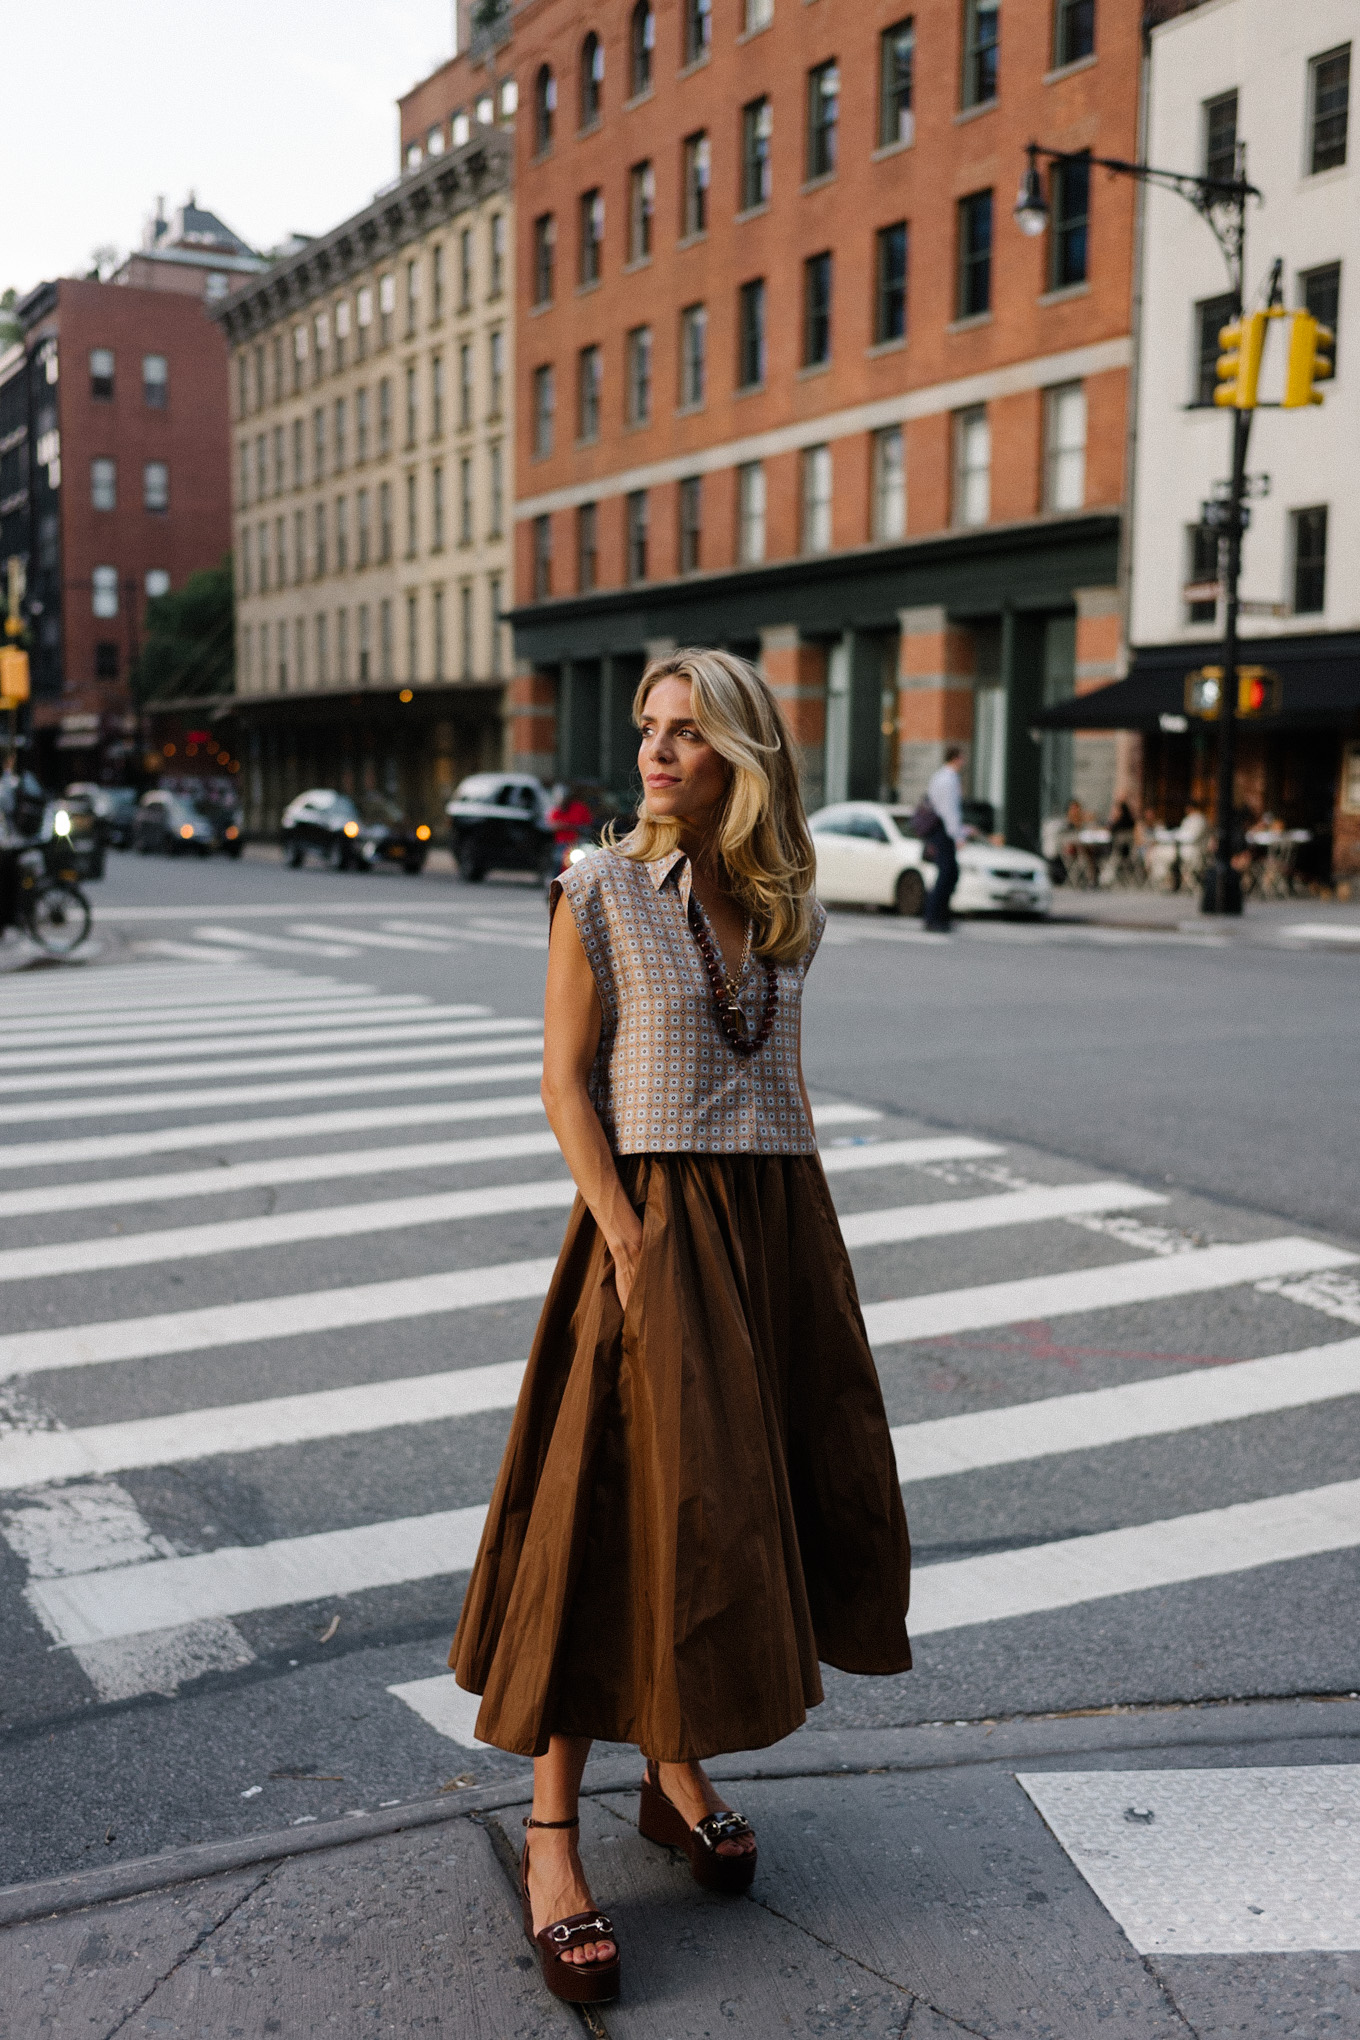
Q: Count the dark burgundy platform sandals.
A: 2